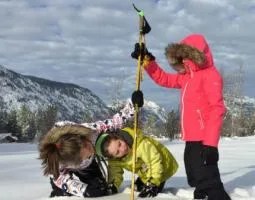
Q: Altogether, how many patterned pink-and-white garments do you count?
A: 1